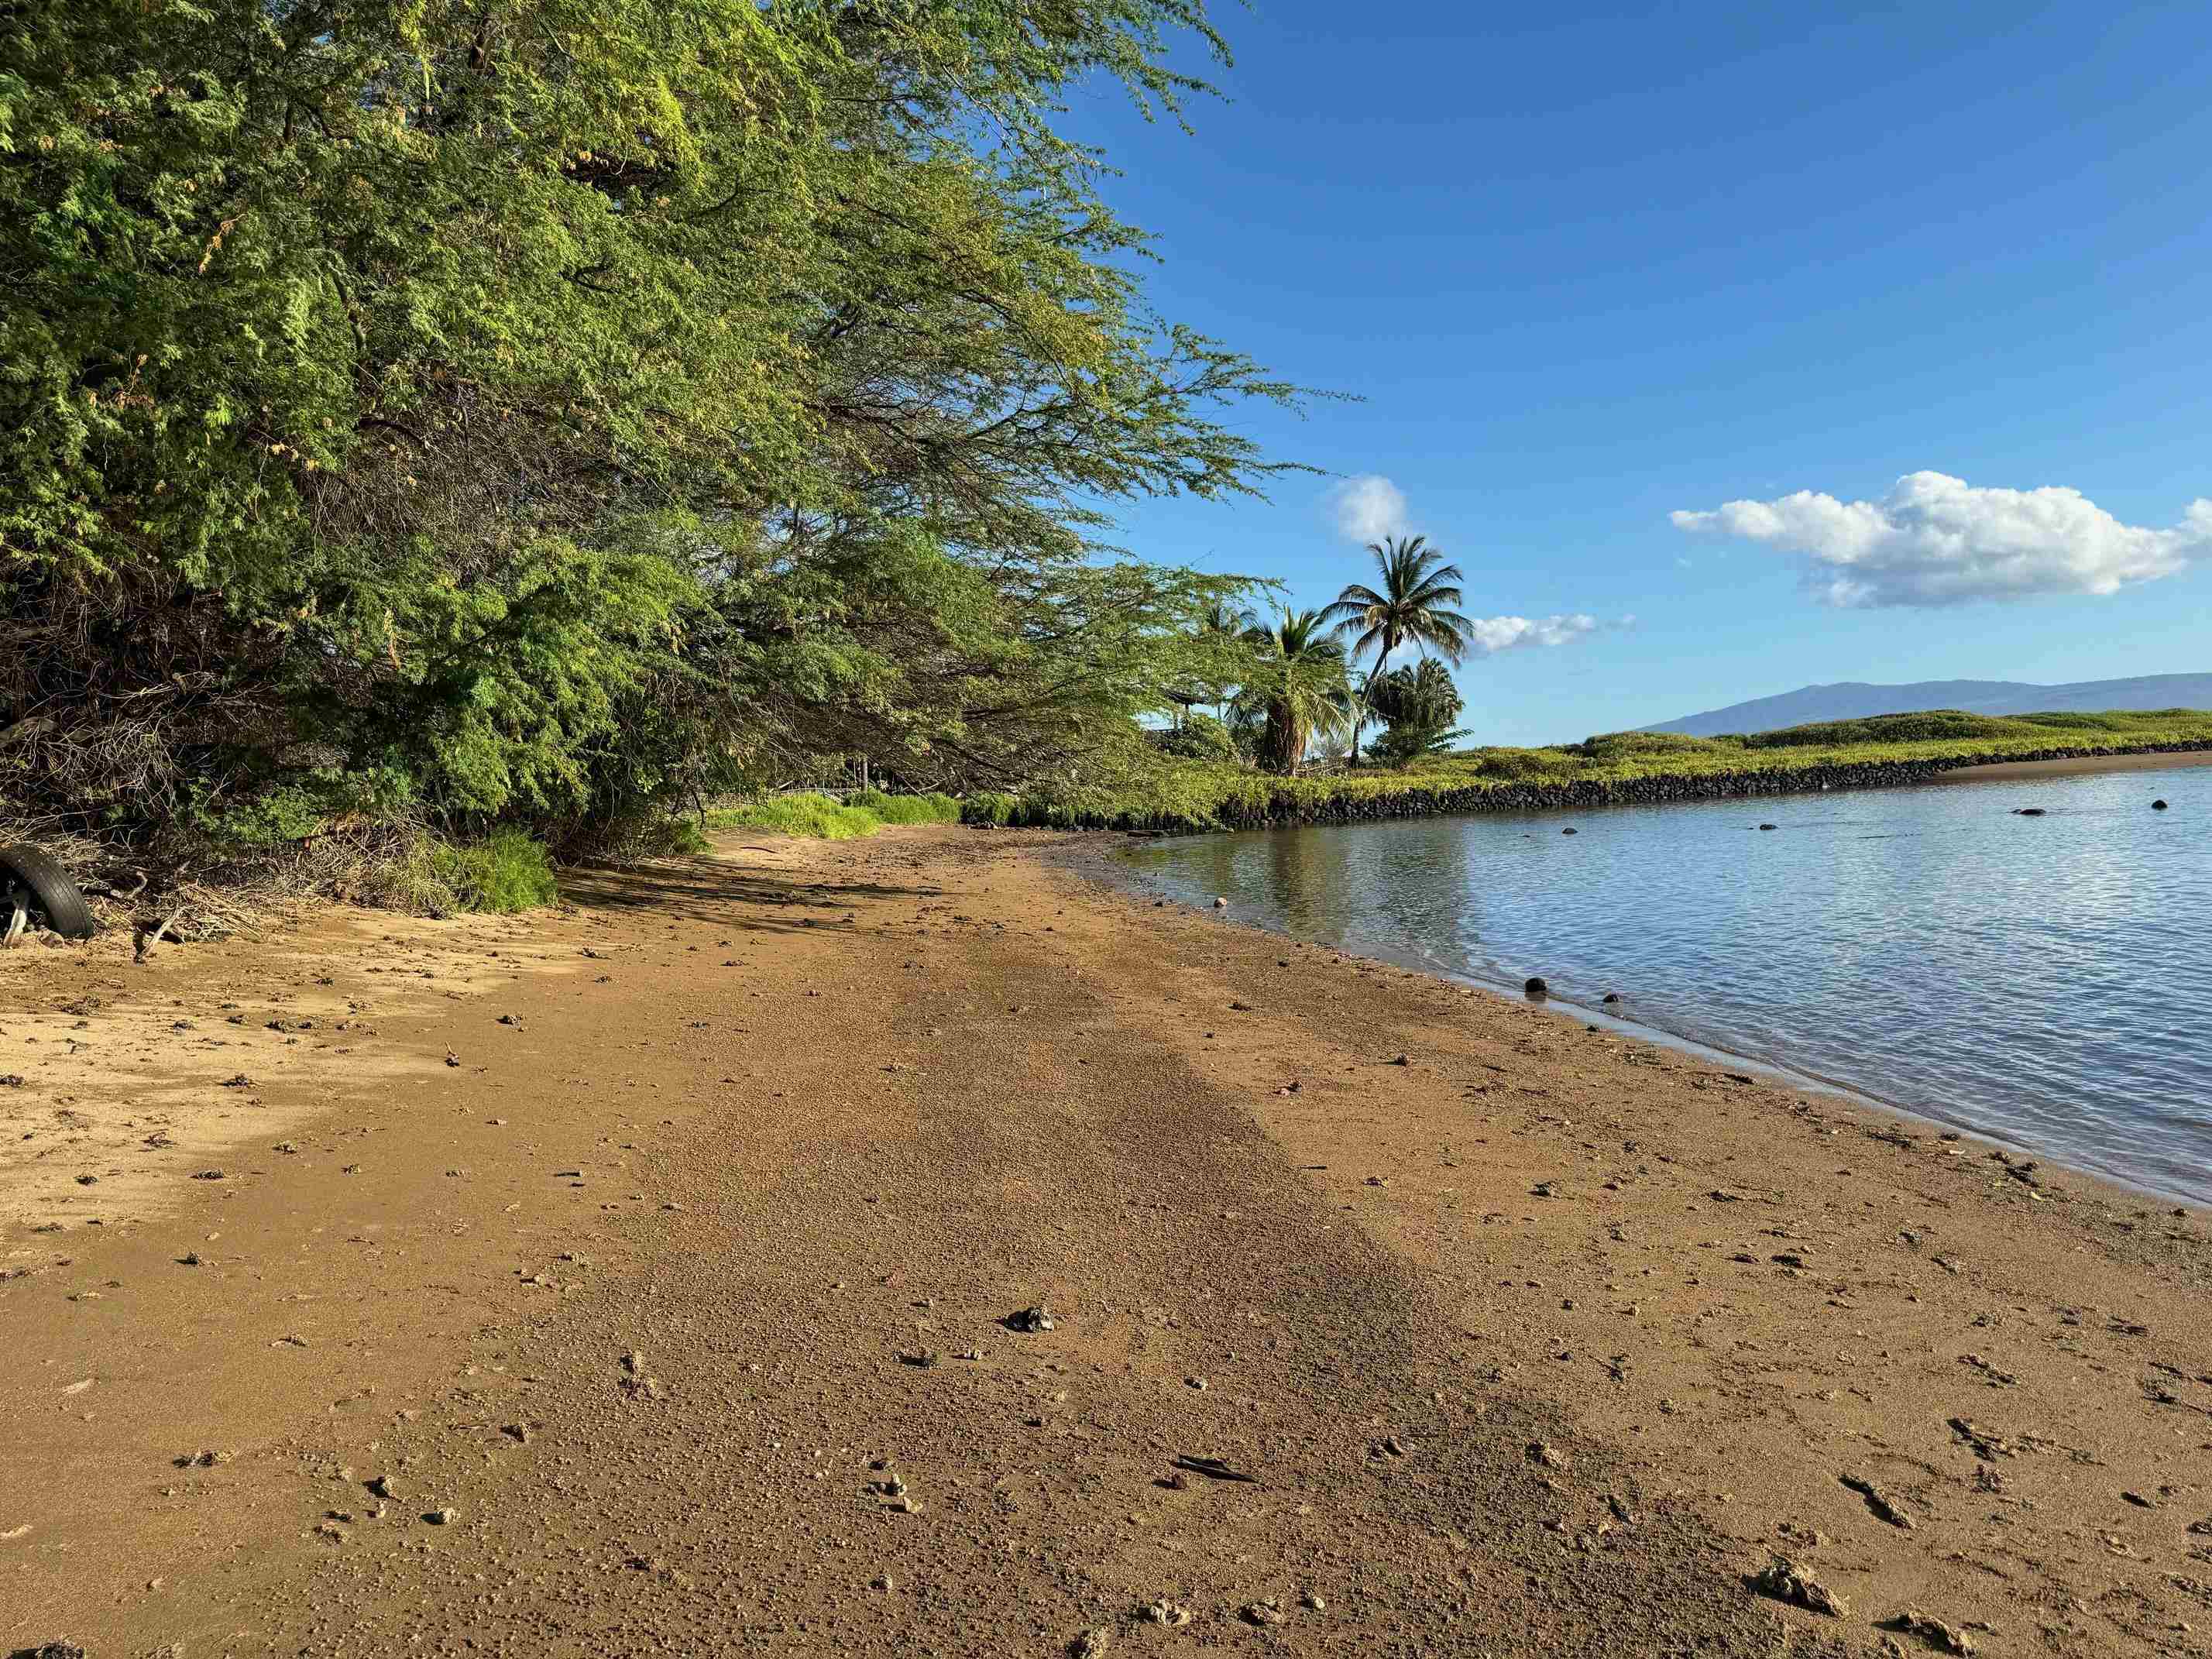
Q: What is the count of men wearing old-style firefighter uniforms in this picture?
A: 0